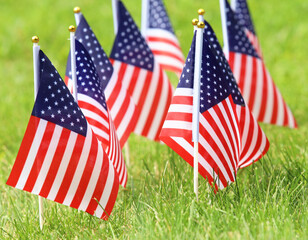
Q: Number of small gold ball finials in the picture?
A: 6